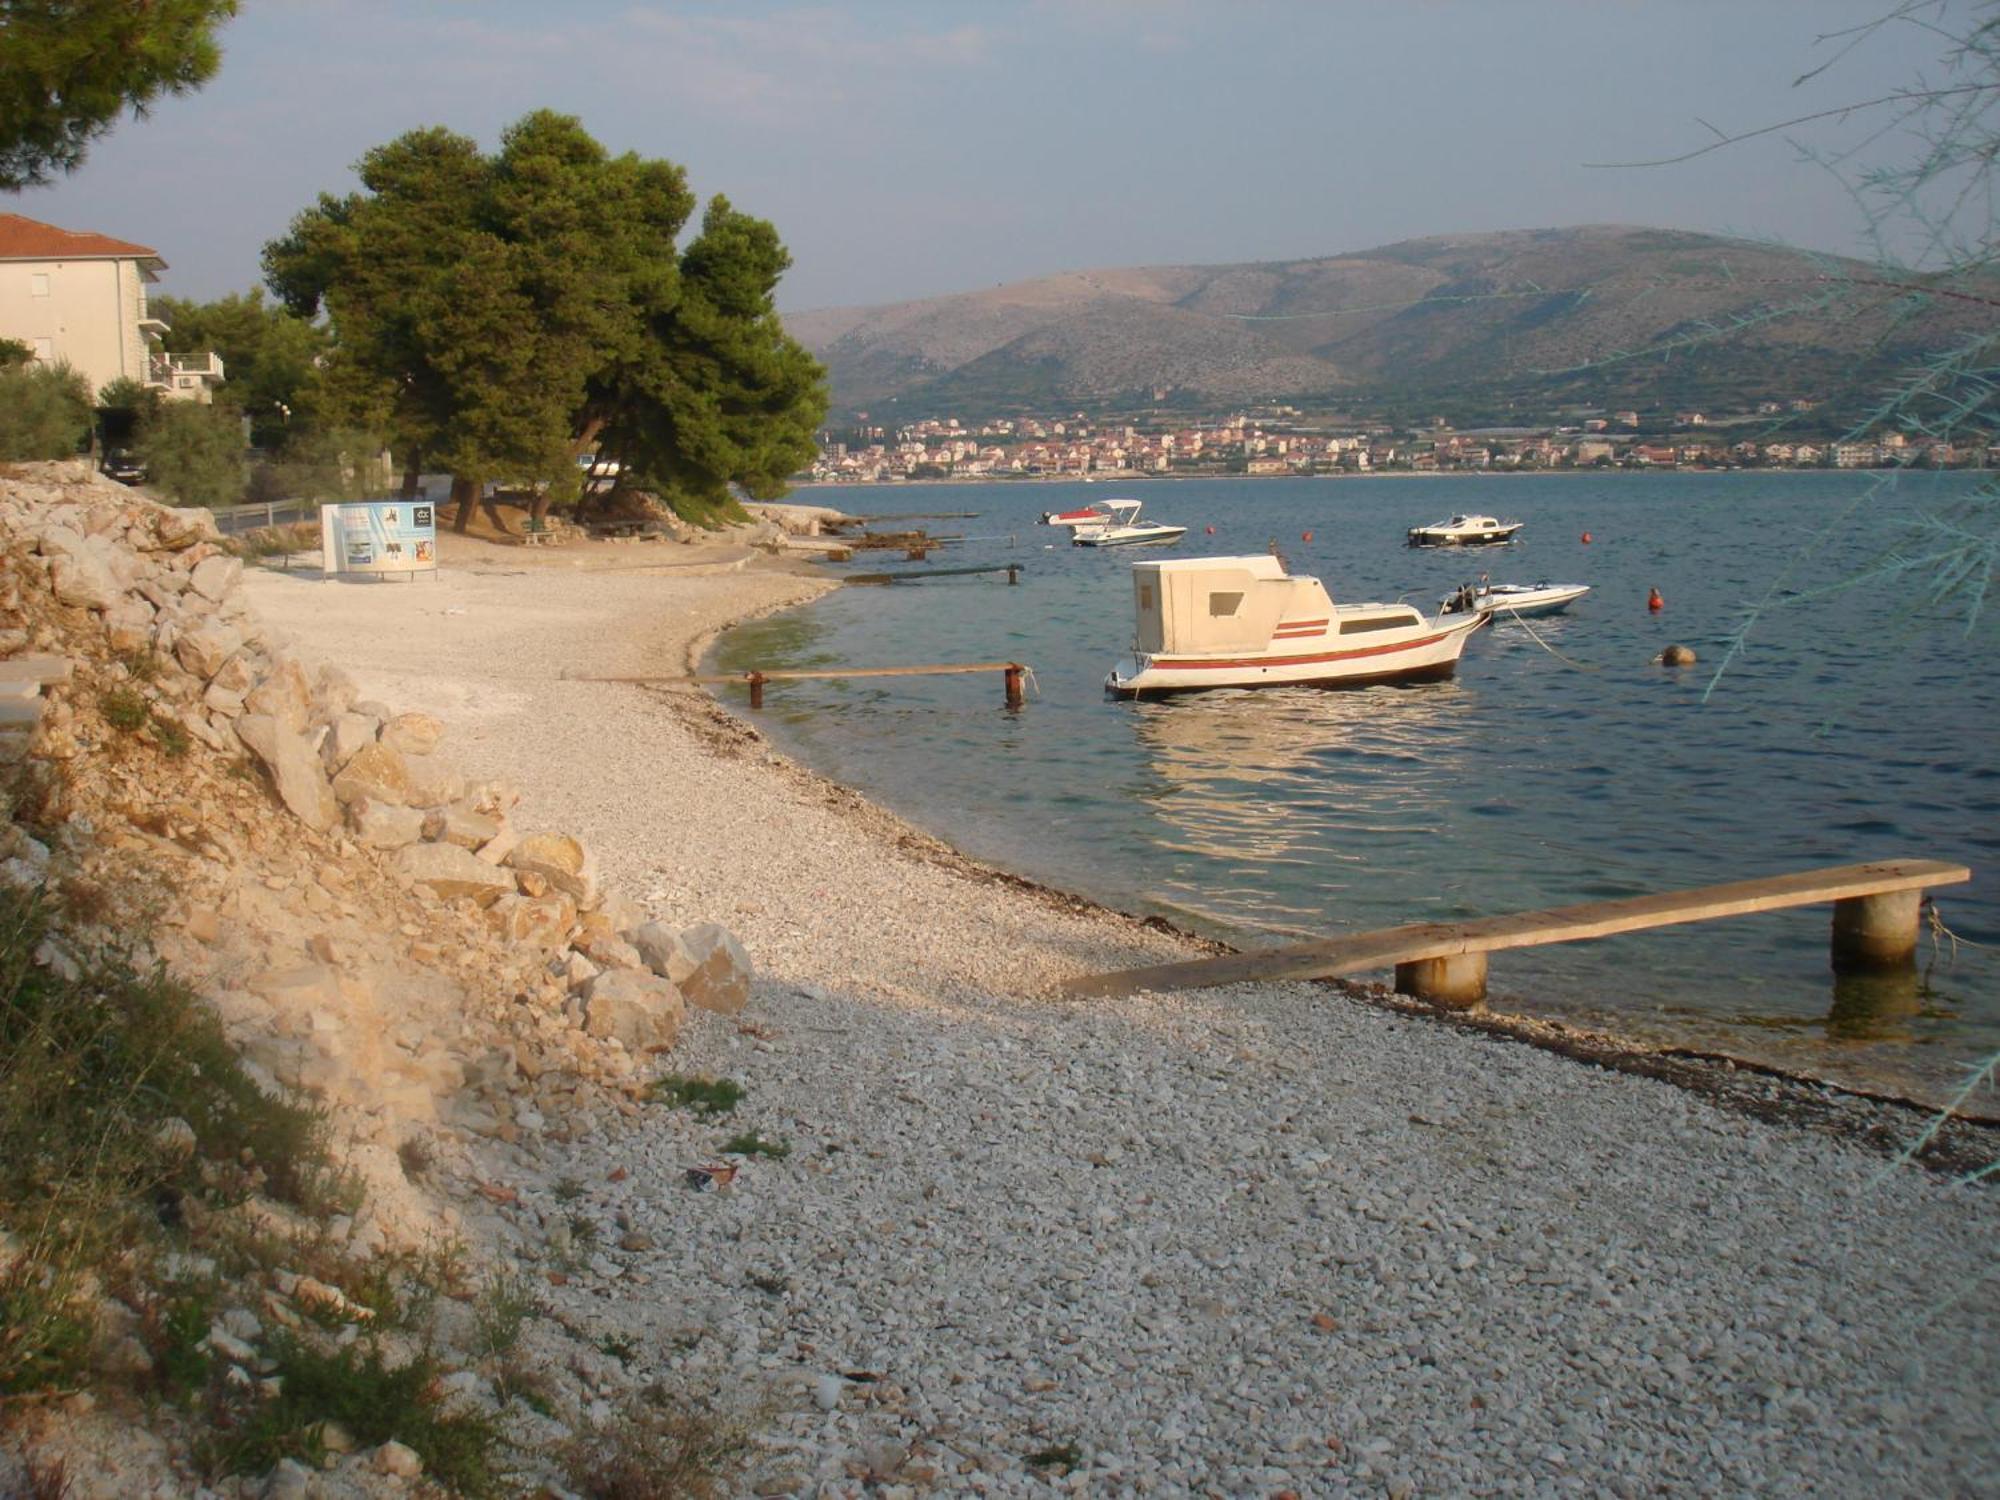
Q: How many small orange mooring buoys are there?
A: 4